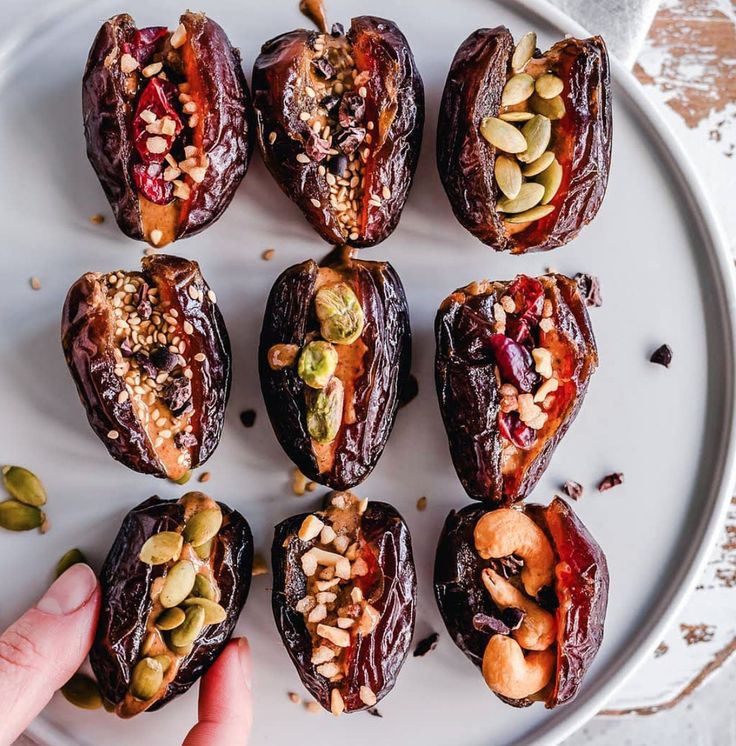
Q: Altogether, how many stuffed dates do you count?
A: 9